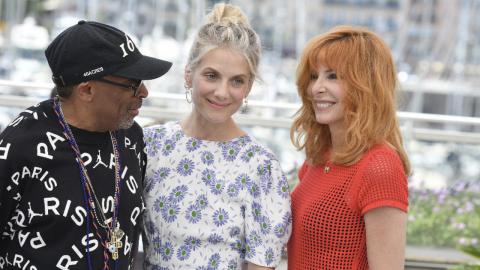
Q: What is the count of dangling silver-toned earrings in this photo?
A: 2